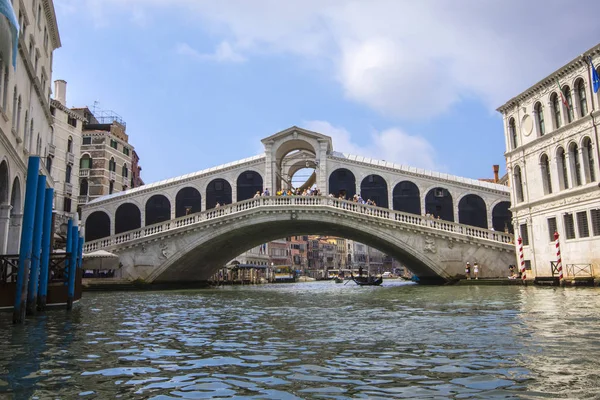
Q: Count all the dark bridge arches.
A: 12